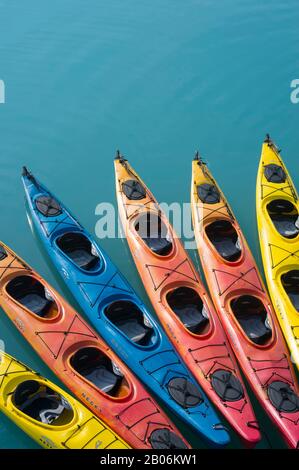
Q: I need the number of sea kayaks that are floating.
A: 6